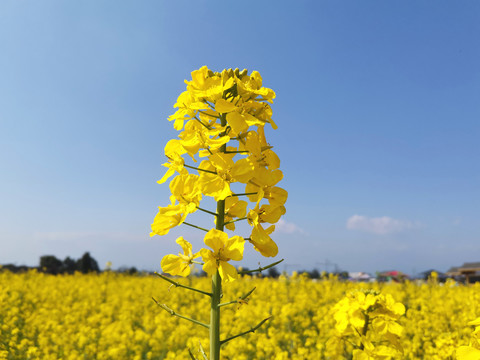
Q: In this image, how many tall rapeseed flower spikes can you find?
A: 1